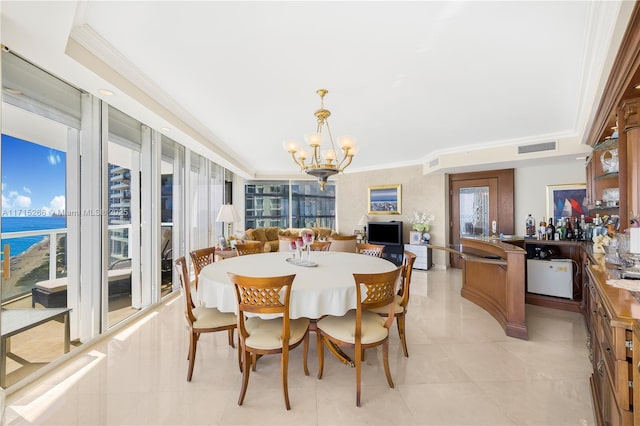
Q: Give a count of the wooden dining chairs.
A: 8